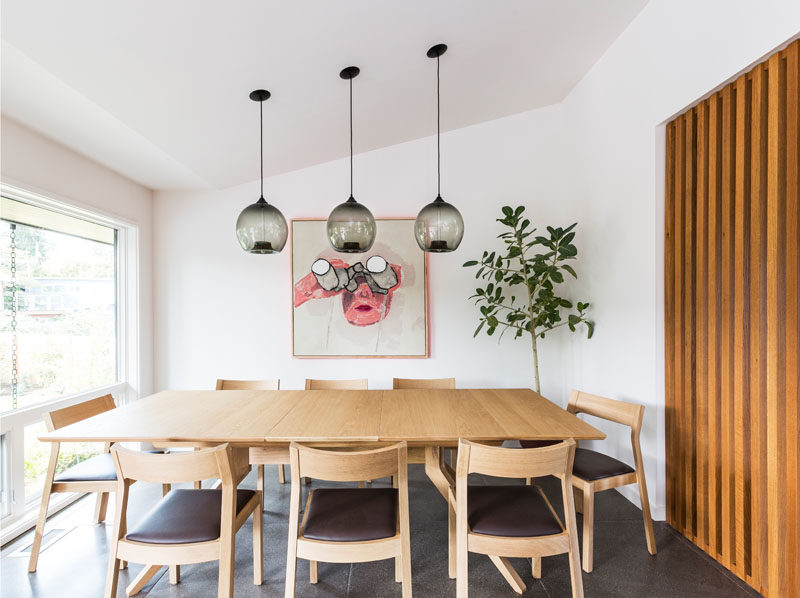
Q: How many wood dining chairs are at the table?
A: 8